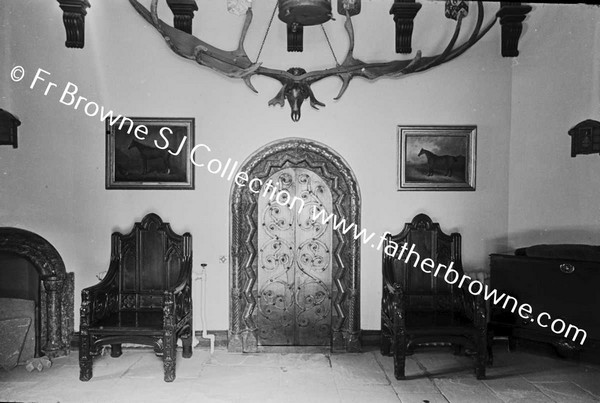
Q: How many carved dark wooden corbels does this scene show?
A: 5